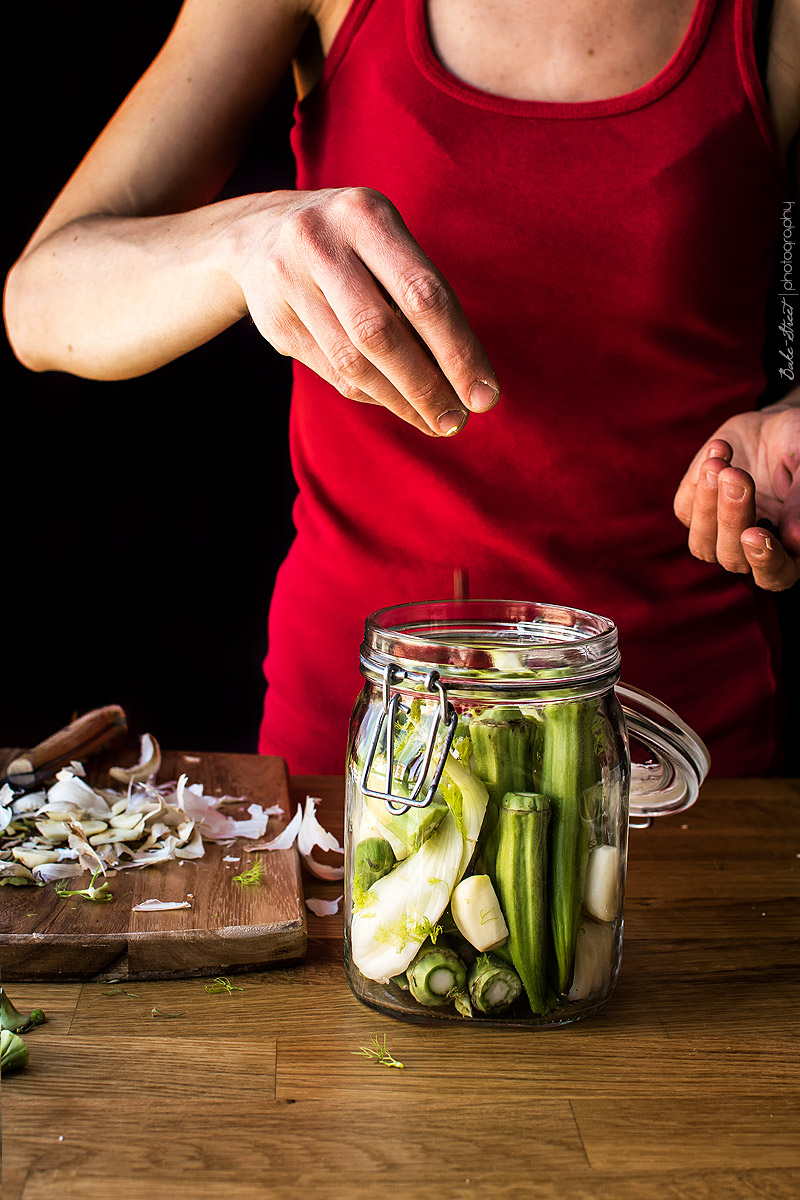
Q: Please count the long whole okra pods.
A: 3